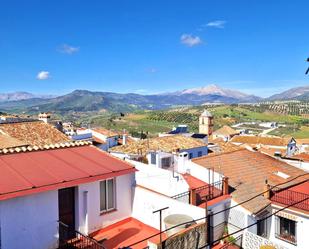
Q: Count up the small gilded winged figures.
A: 0